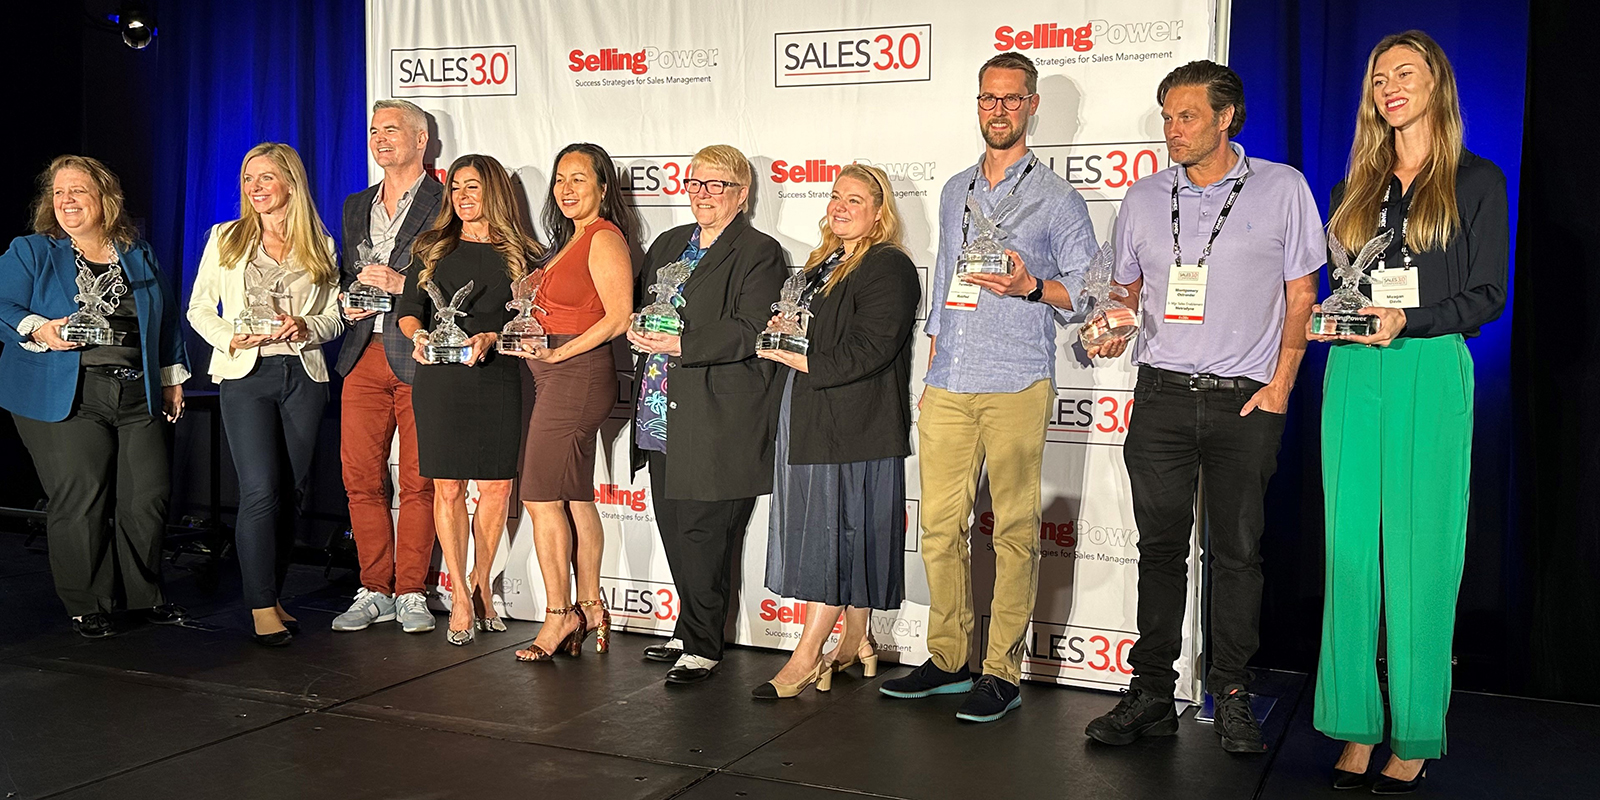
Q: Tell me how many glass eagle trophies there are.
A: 10